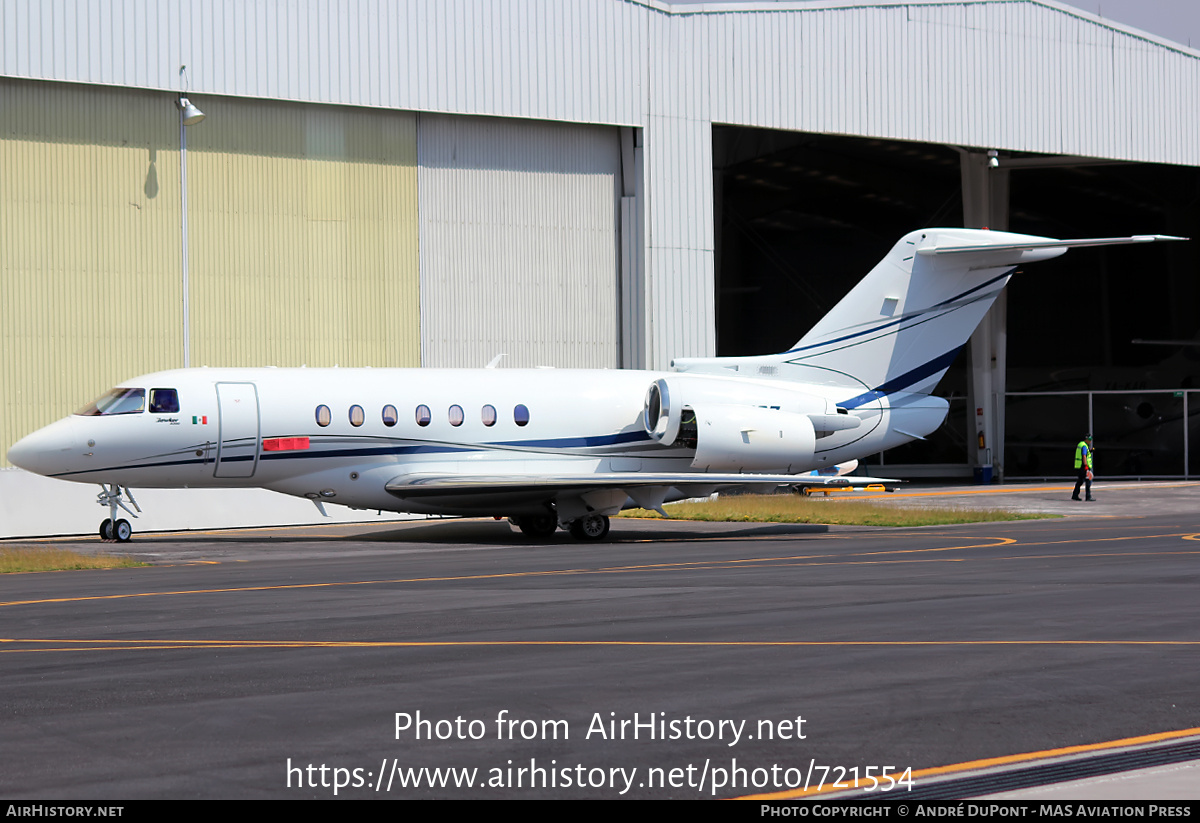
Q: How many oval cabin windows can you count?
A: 7